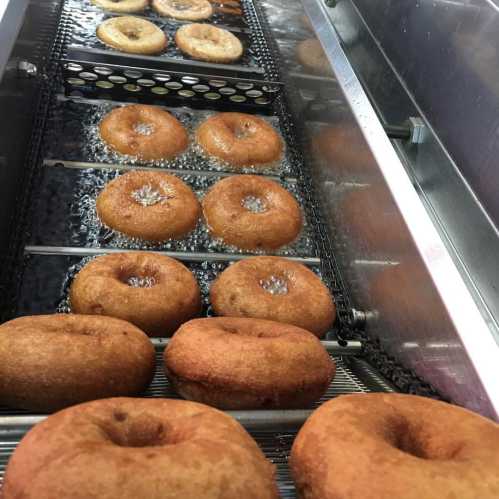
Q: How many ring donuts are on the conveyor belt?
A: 14